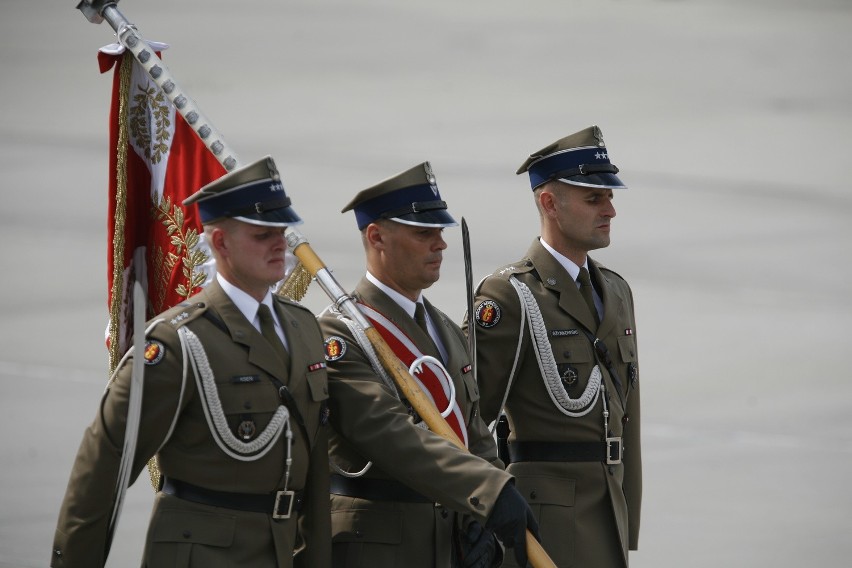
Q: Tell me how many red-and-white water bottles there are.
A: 0